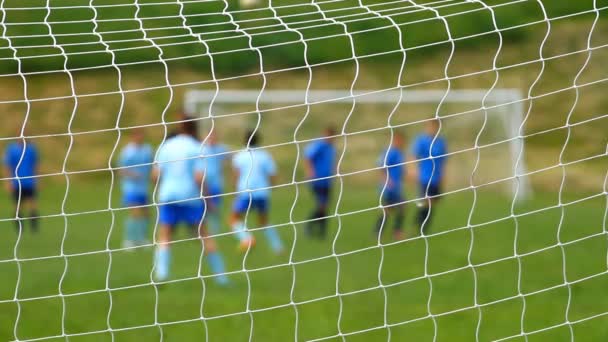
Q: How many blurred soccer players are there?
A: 8